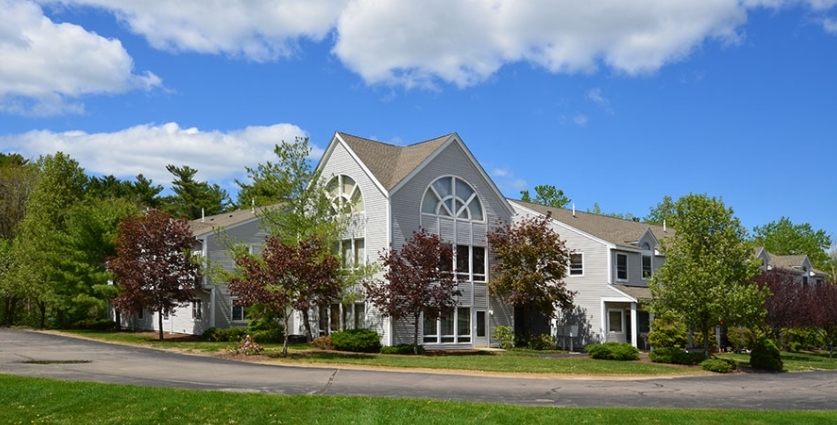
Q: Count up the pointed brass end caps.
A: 0